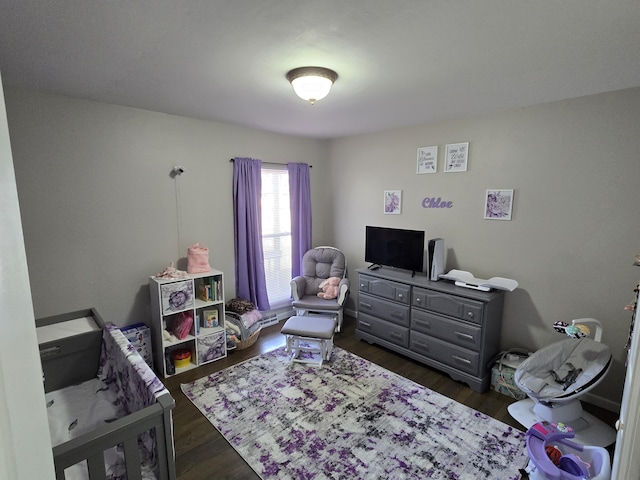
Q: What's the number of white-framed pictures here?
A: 4